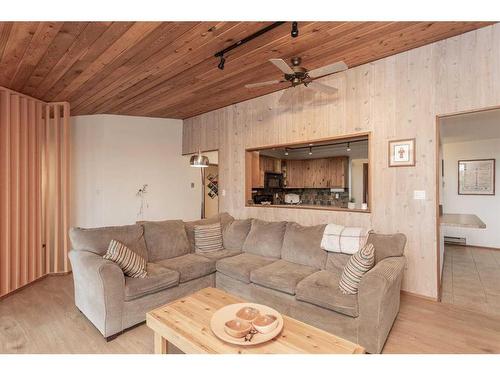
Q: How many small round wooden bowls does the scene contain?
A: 3